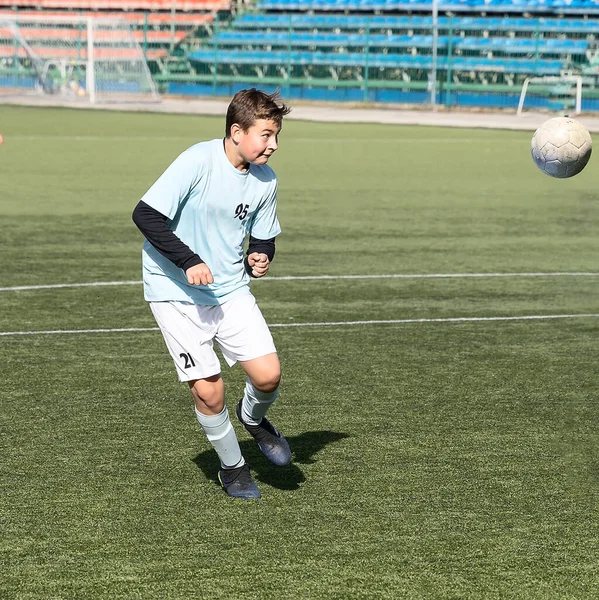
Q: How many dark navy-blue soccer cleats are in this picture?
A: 2